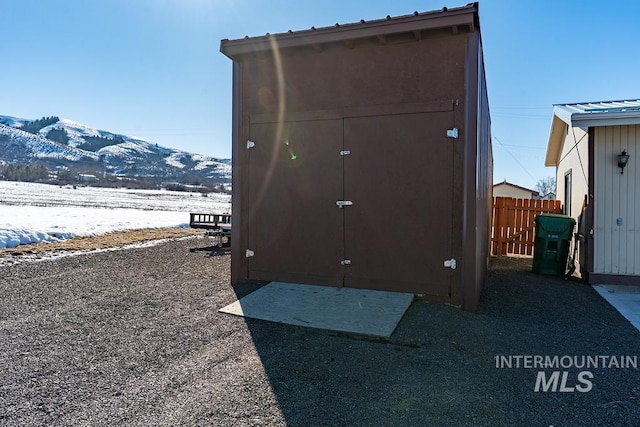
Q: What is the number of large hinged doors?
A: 2